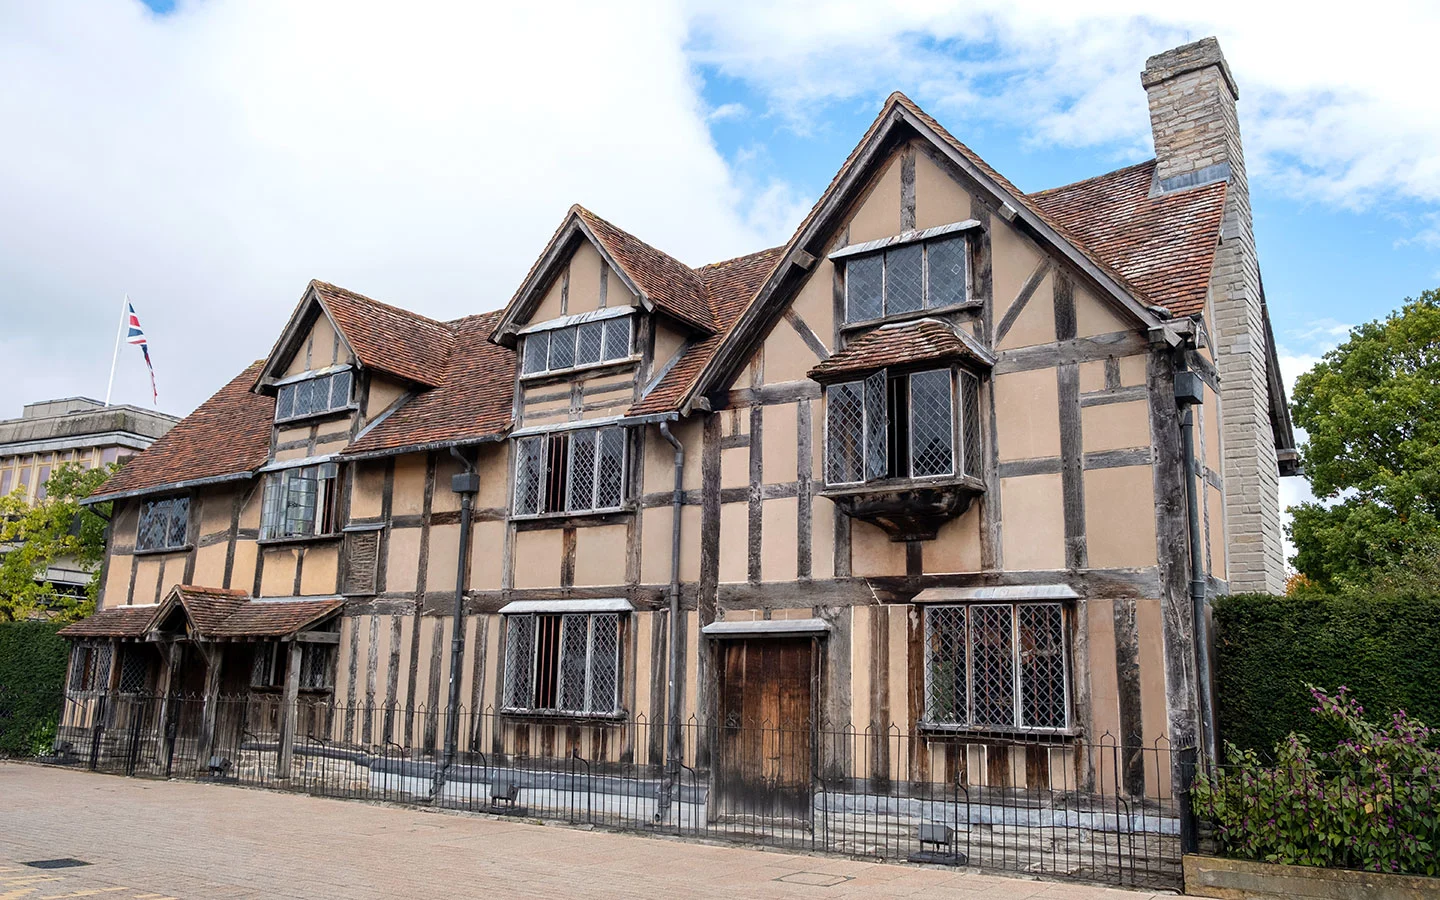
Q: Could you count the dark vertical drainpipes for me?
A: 3